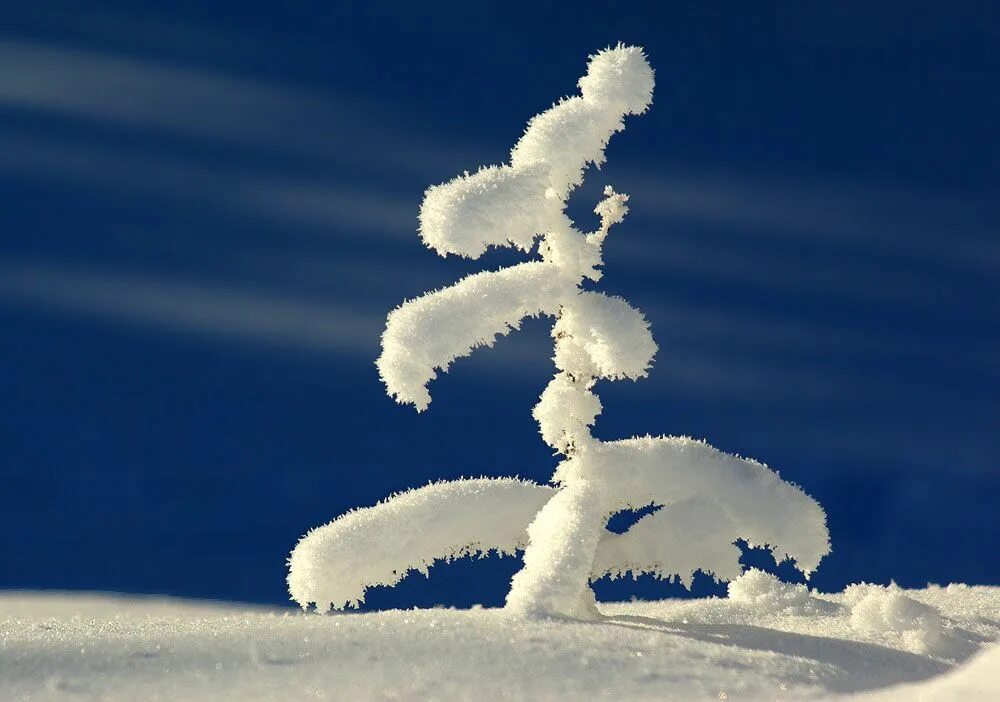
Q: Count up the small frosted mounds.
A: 2